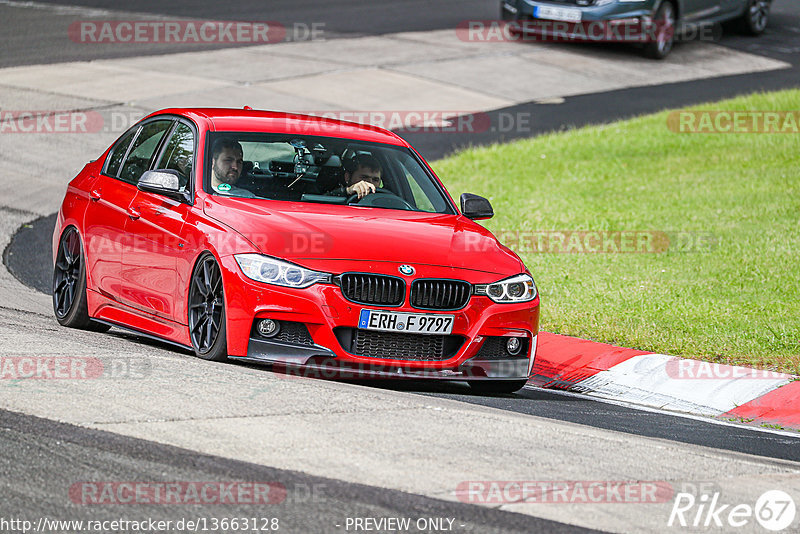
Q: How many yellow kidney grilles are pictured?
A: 0